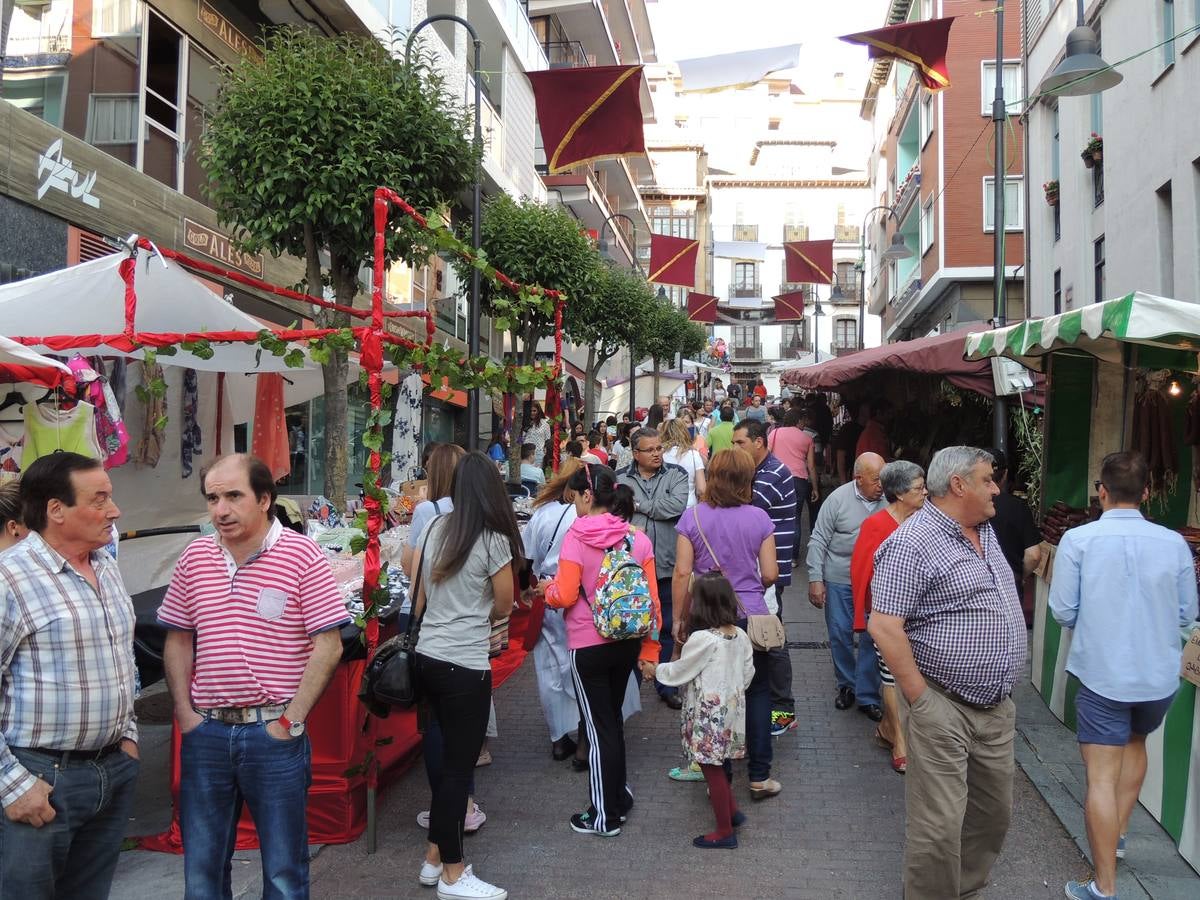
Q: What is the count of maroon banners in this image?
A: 6